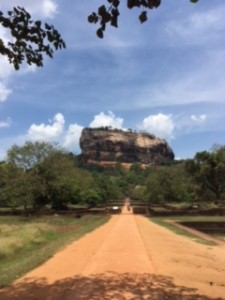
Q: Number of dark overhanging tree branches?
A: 2